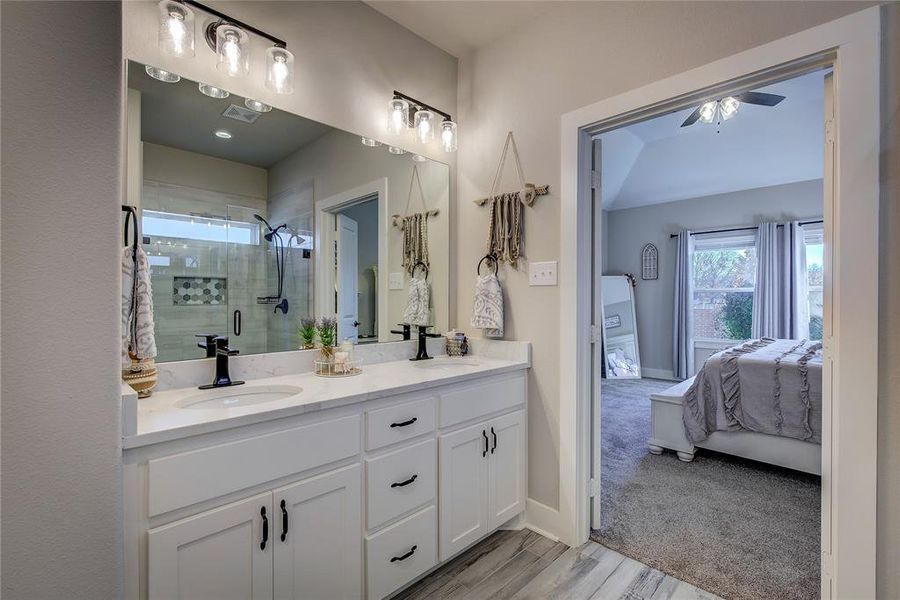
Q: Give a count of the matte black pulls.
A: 7